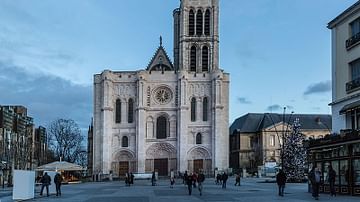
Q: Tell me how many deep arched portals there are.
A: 3